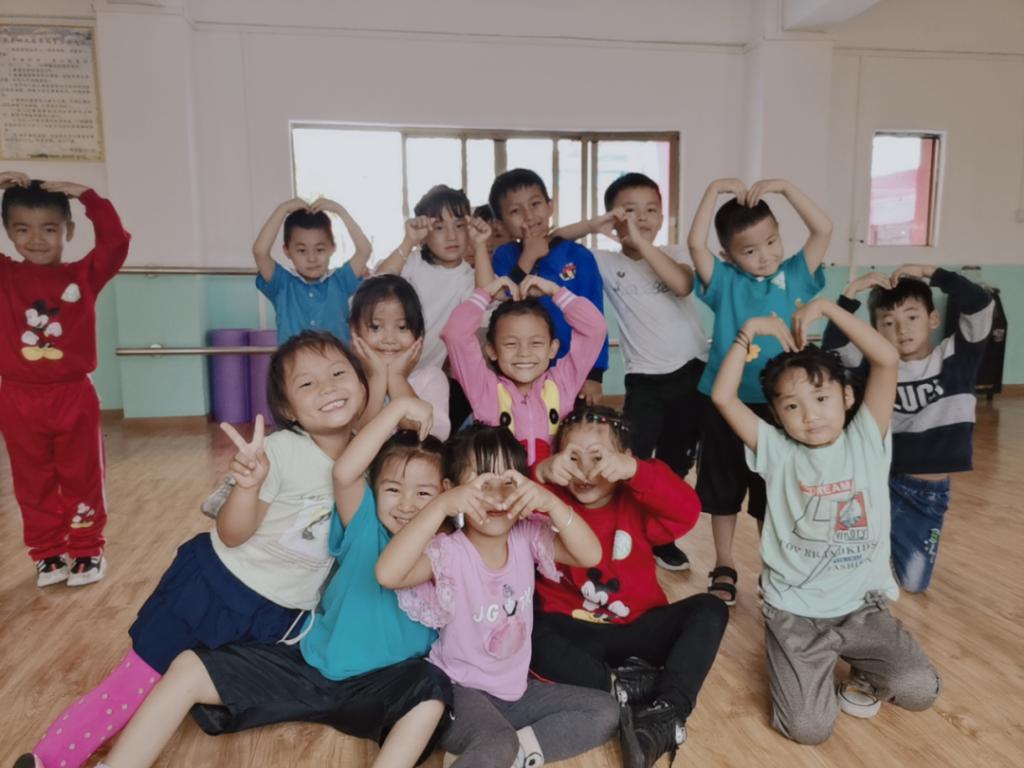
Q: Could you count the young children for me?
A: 15